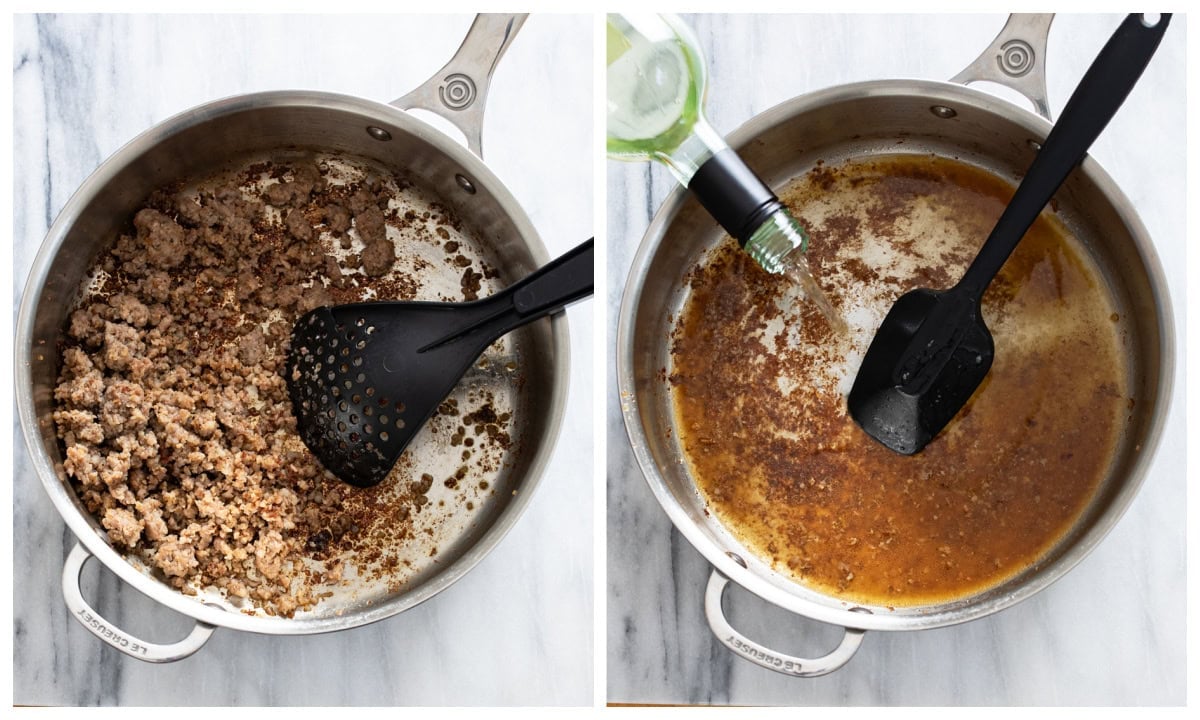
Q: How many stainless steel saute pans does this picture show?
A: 2